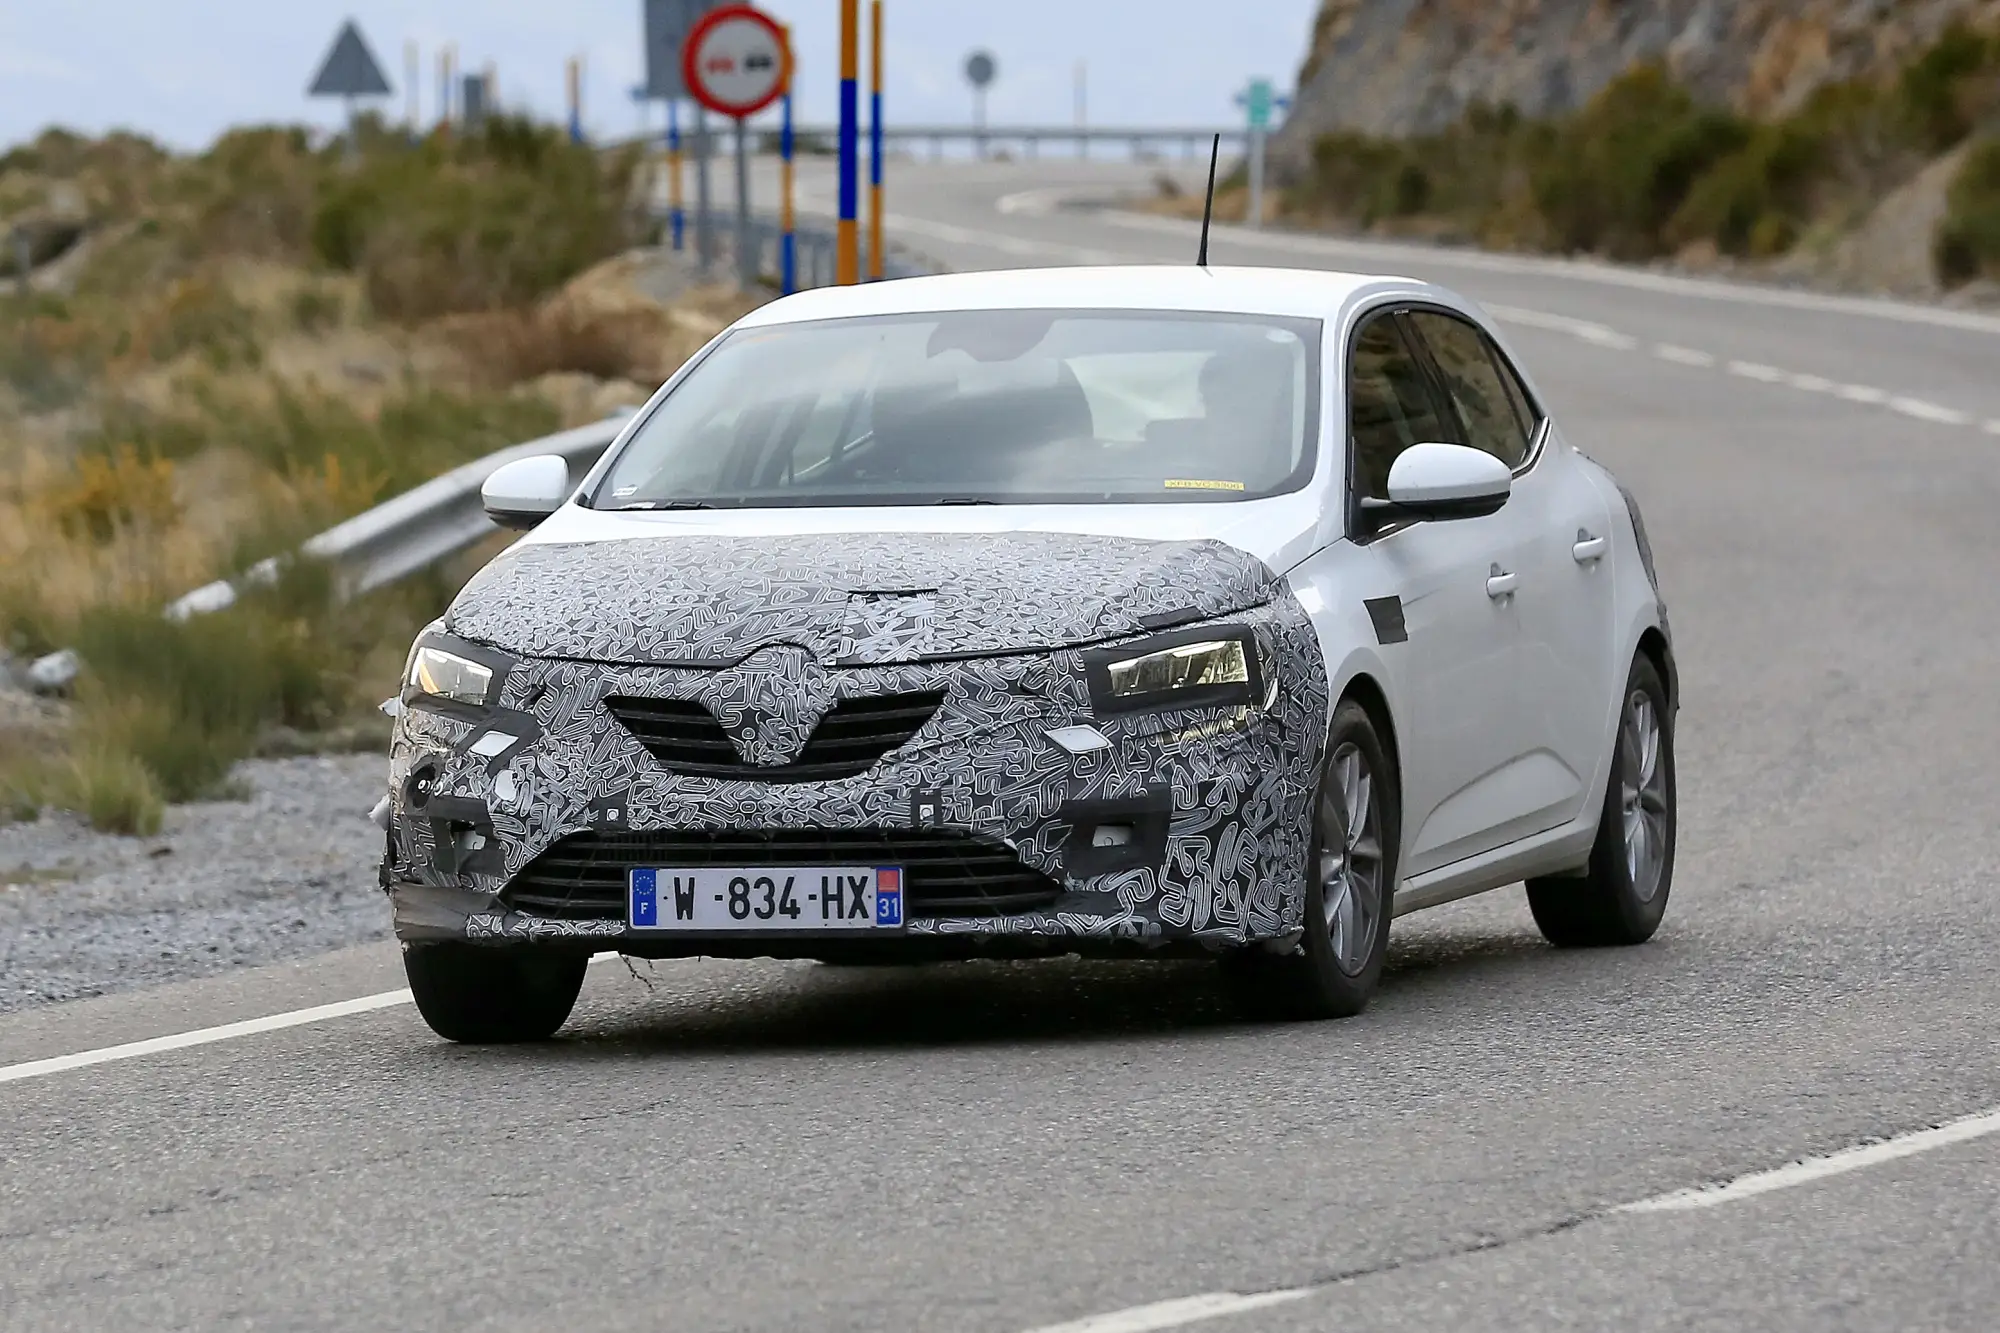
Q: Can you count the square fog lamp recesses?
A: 2